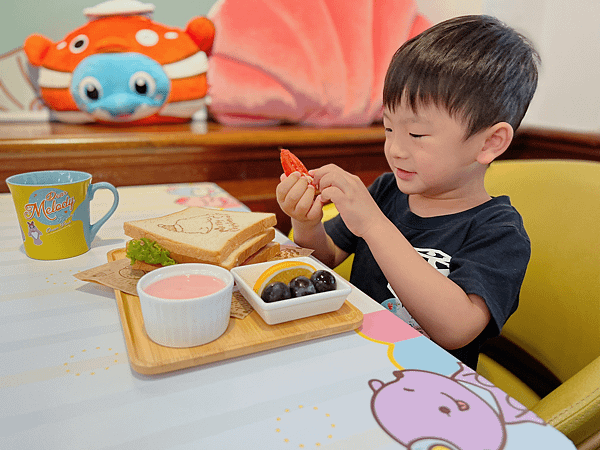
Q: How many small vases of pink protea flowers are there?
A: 0